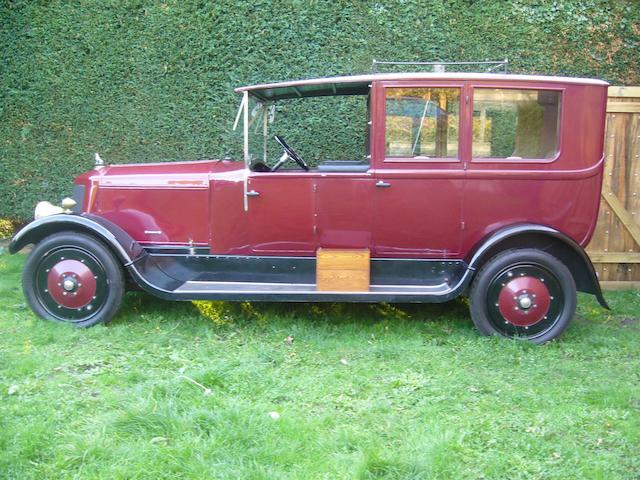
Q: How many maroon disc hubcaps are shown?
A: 2